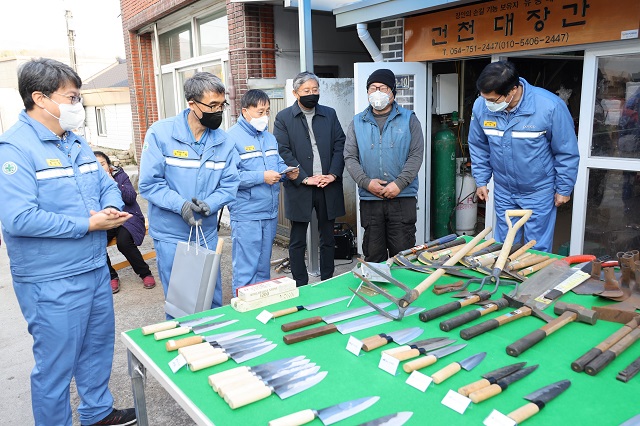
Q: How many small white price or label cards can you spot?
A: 7